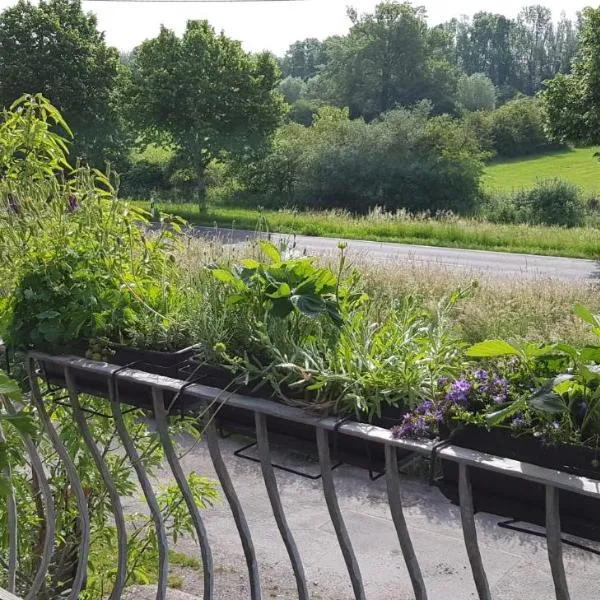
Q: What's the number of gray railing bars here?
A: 12